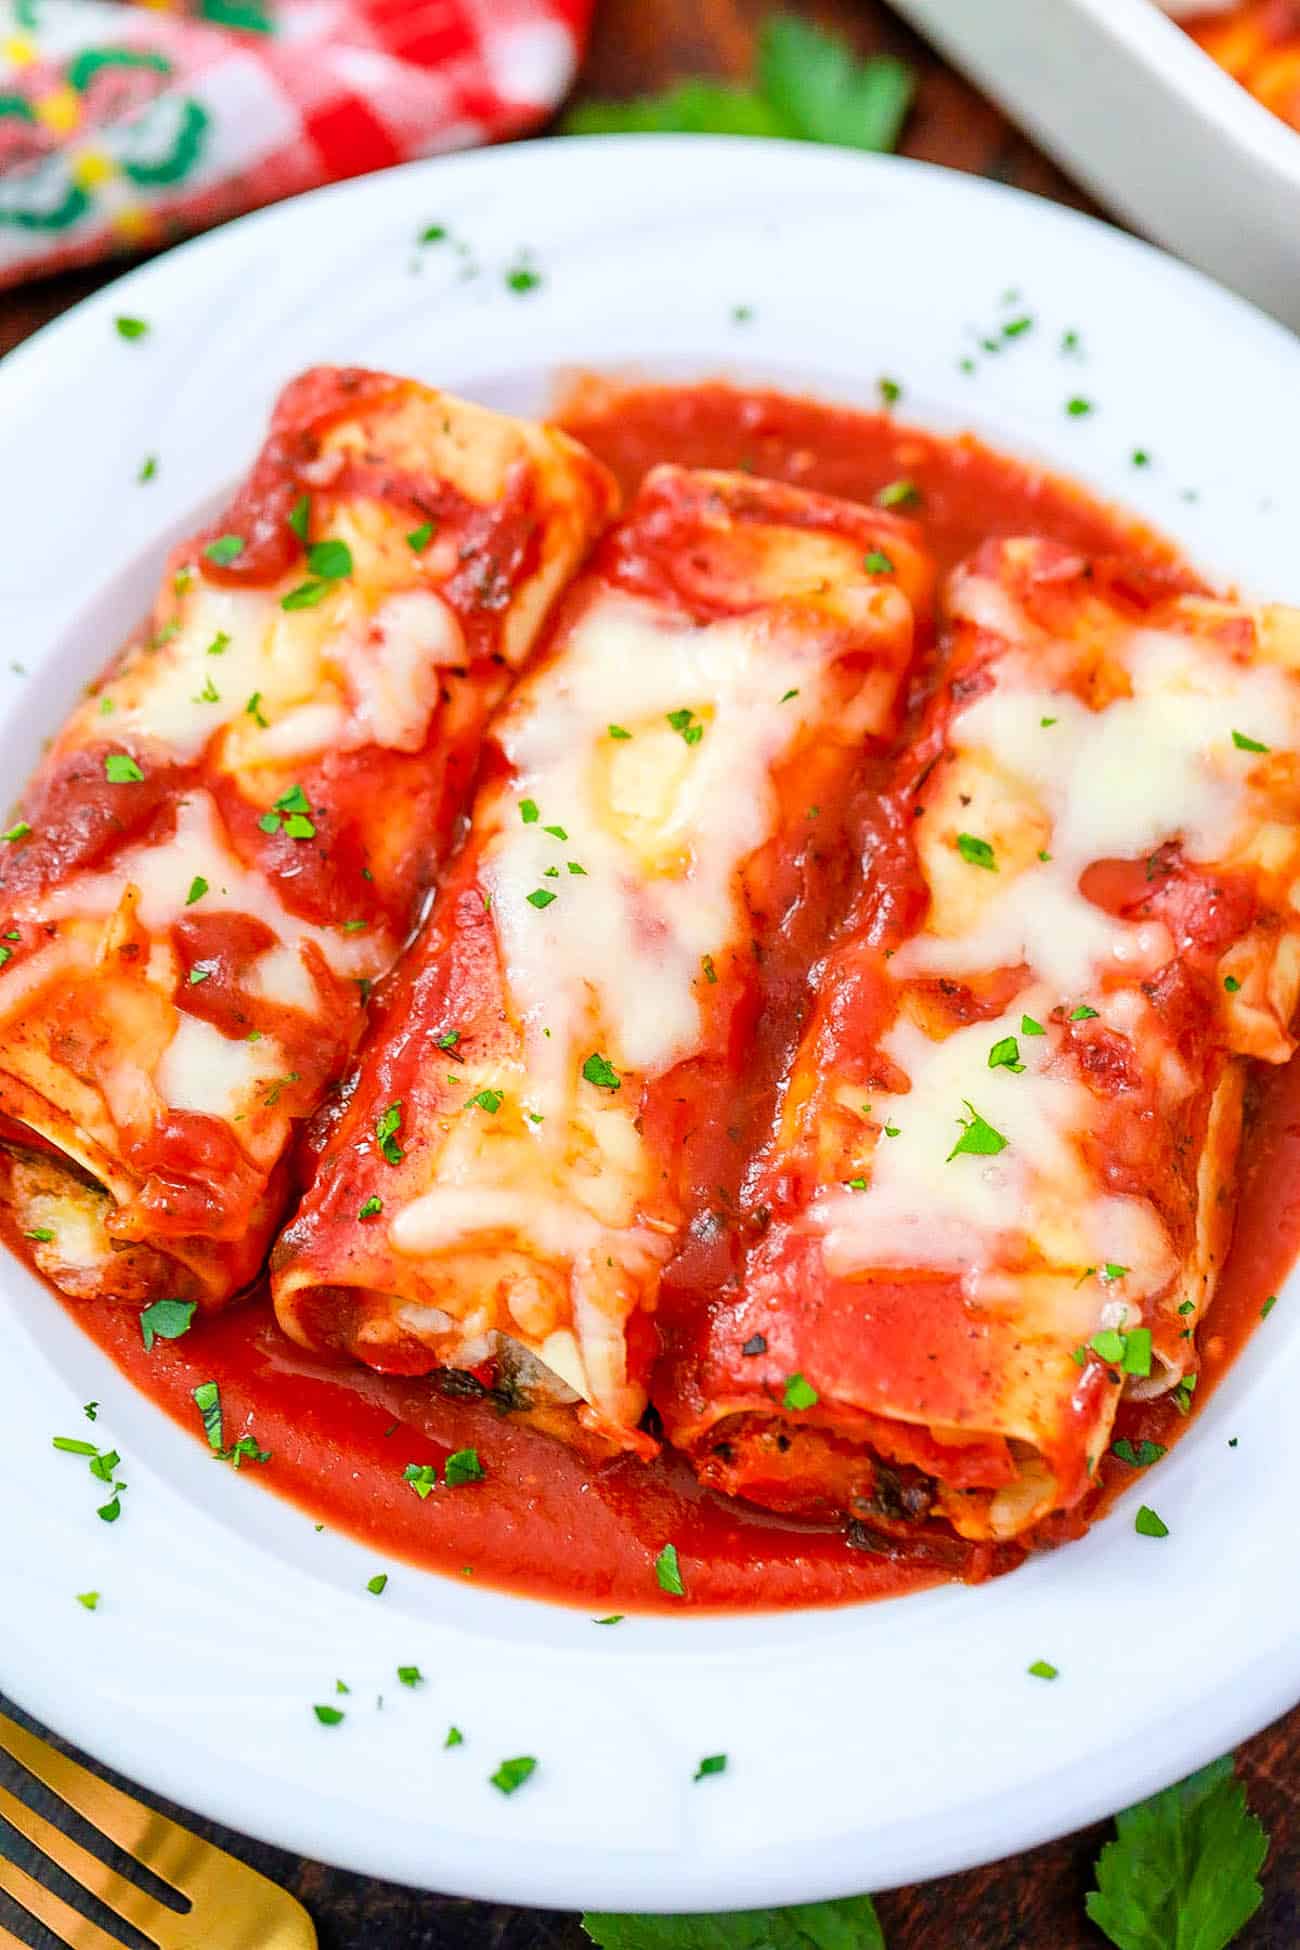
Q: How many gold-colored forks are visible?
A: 1